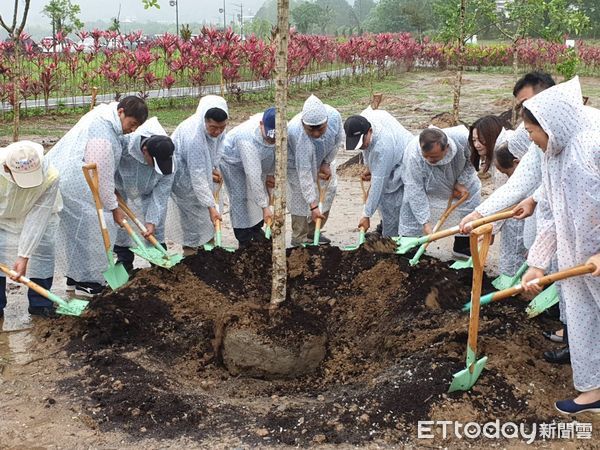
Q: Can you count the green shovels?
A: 15